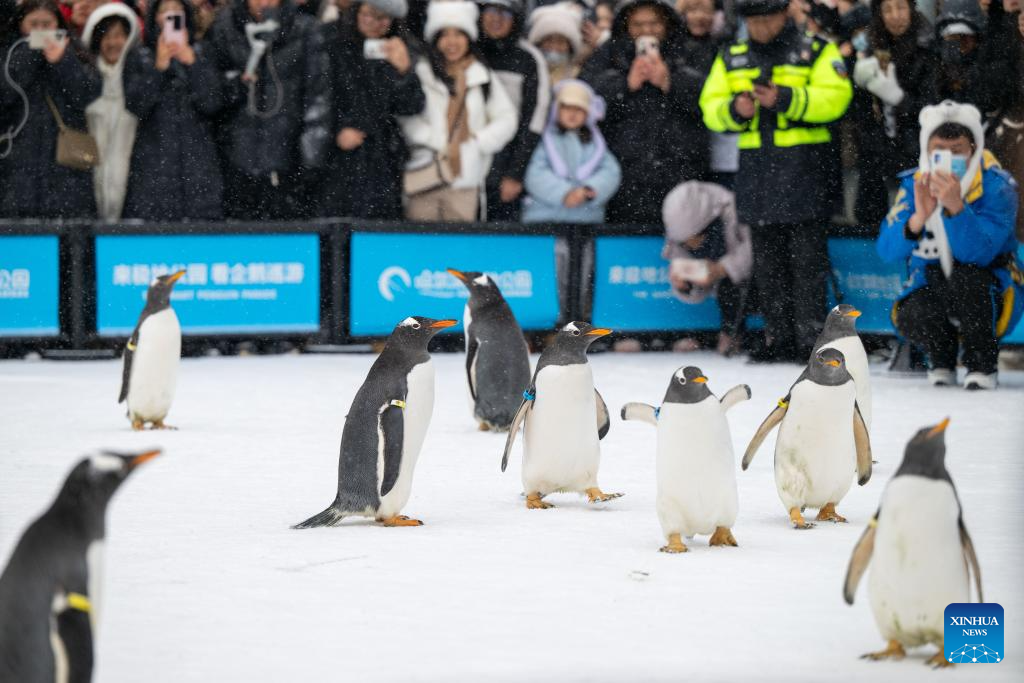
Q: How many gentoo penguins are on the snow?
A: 9